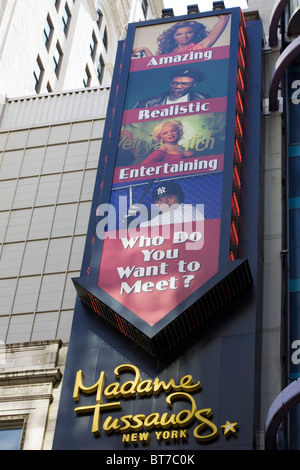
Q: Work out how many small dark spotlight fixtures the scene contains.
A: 3